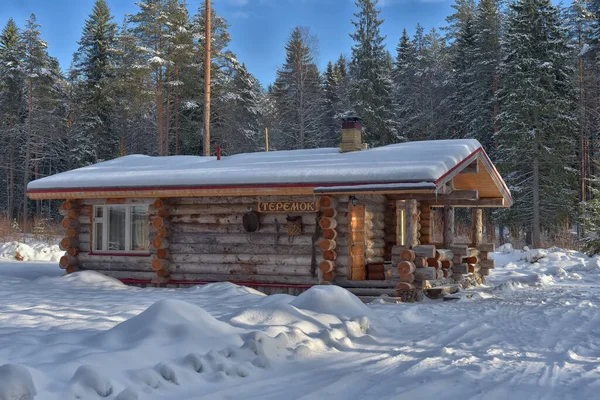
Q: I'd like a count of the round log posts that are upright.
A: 3